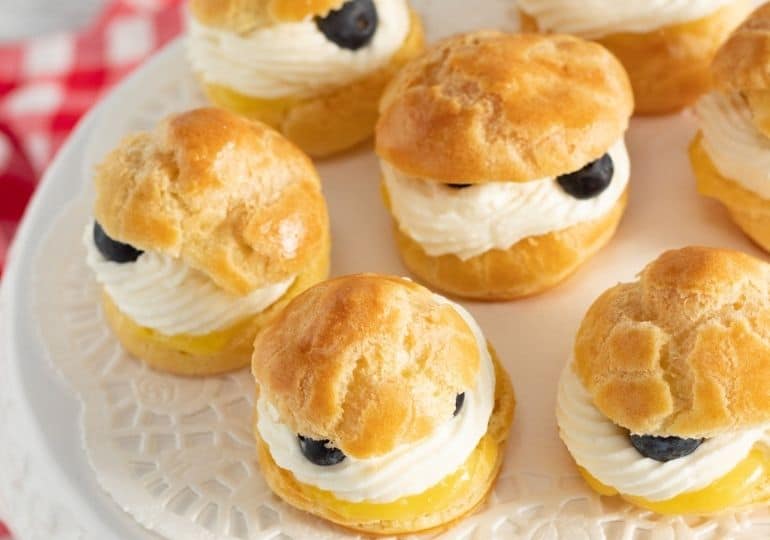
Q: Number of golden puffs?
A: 7